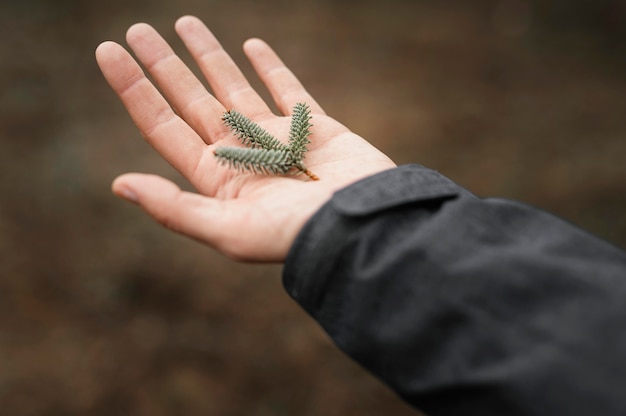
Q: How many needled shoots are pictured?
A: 3